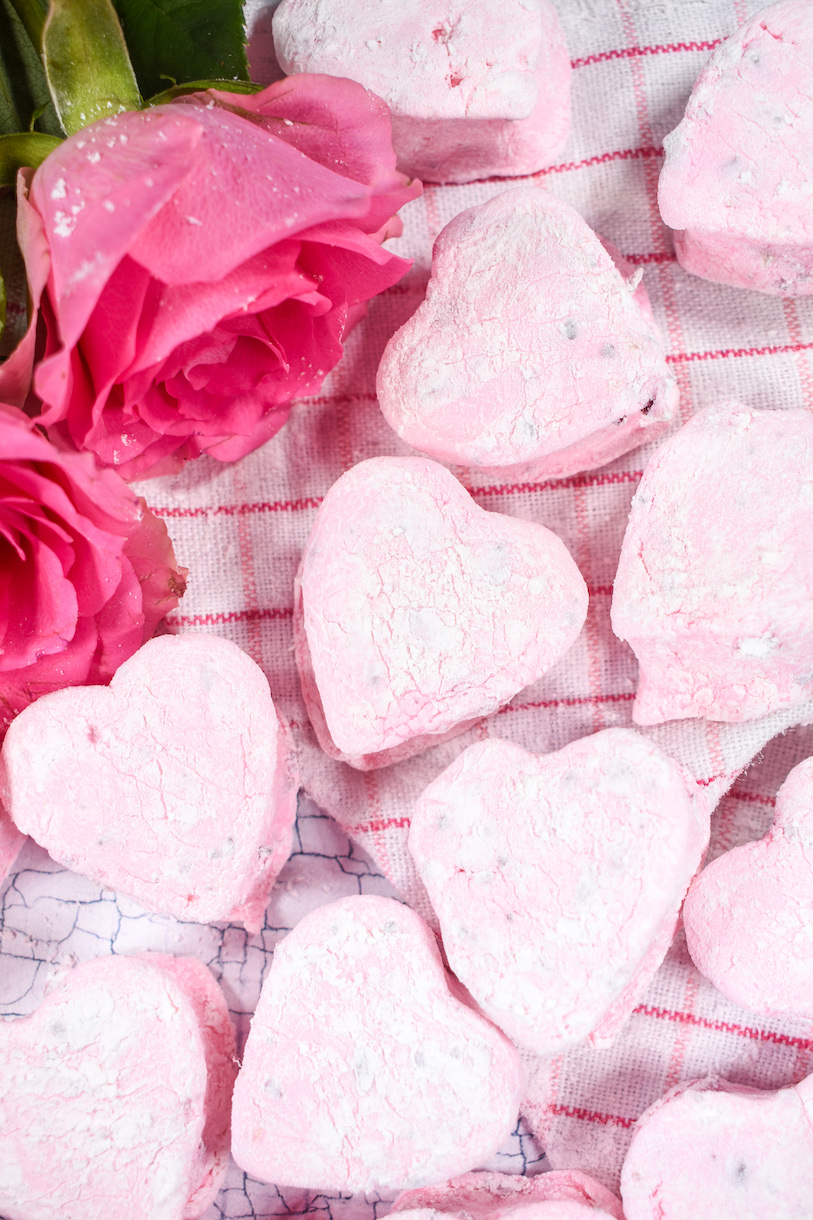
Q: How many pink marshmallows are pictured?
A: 12